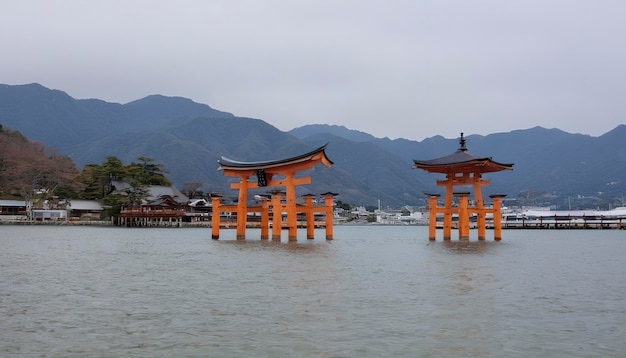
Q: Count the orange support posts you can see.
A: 12